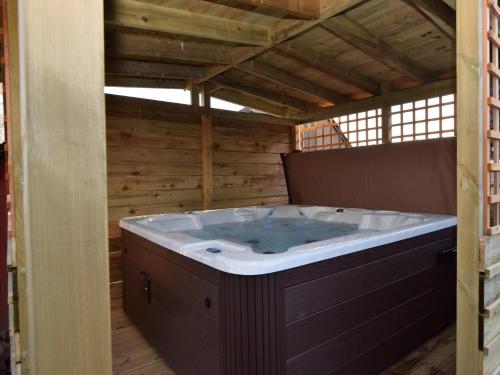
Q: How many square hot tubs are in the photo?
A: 1